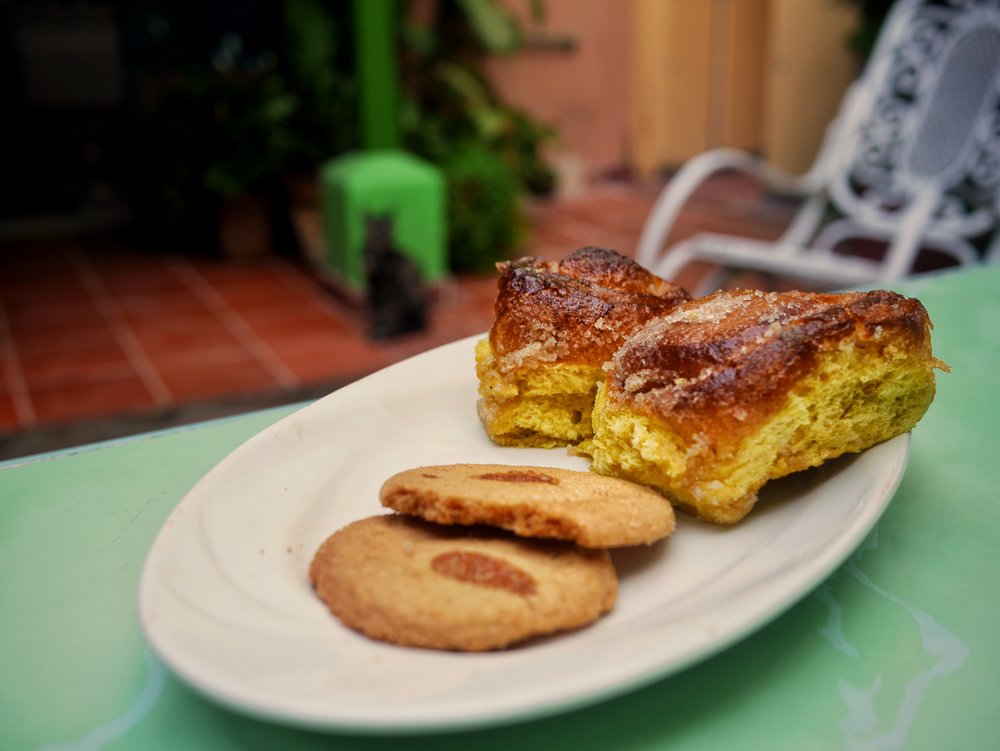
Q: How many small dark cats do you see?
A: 1